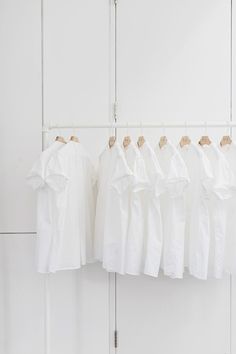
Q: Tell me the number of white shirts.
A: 9